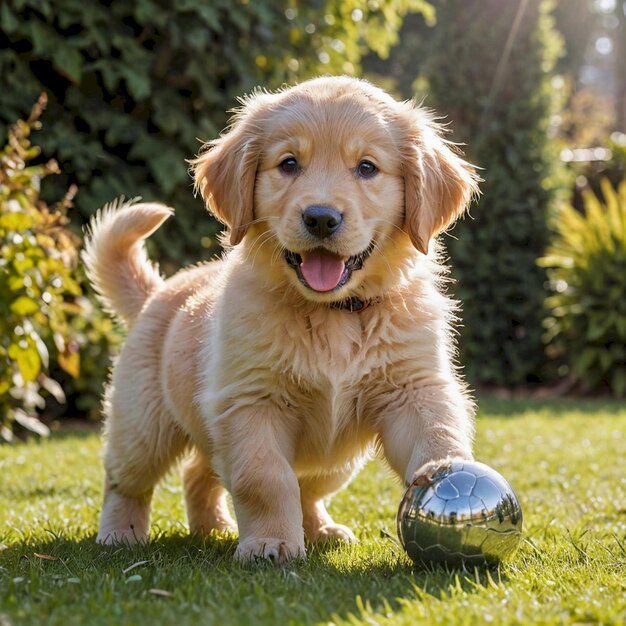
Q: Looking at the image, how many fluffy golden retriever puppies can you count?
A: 1